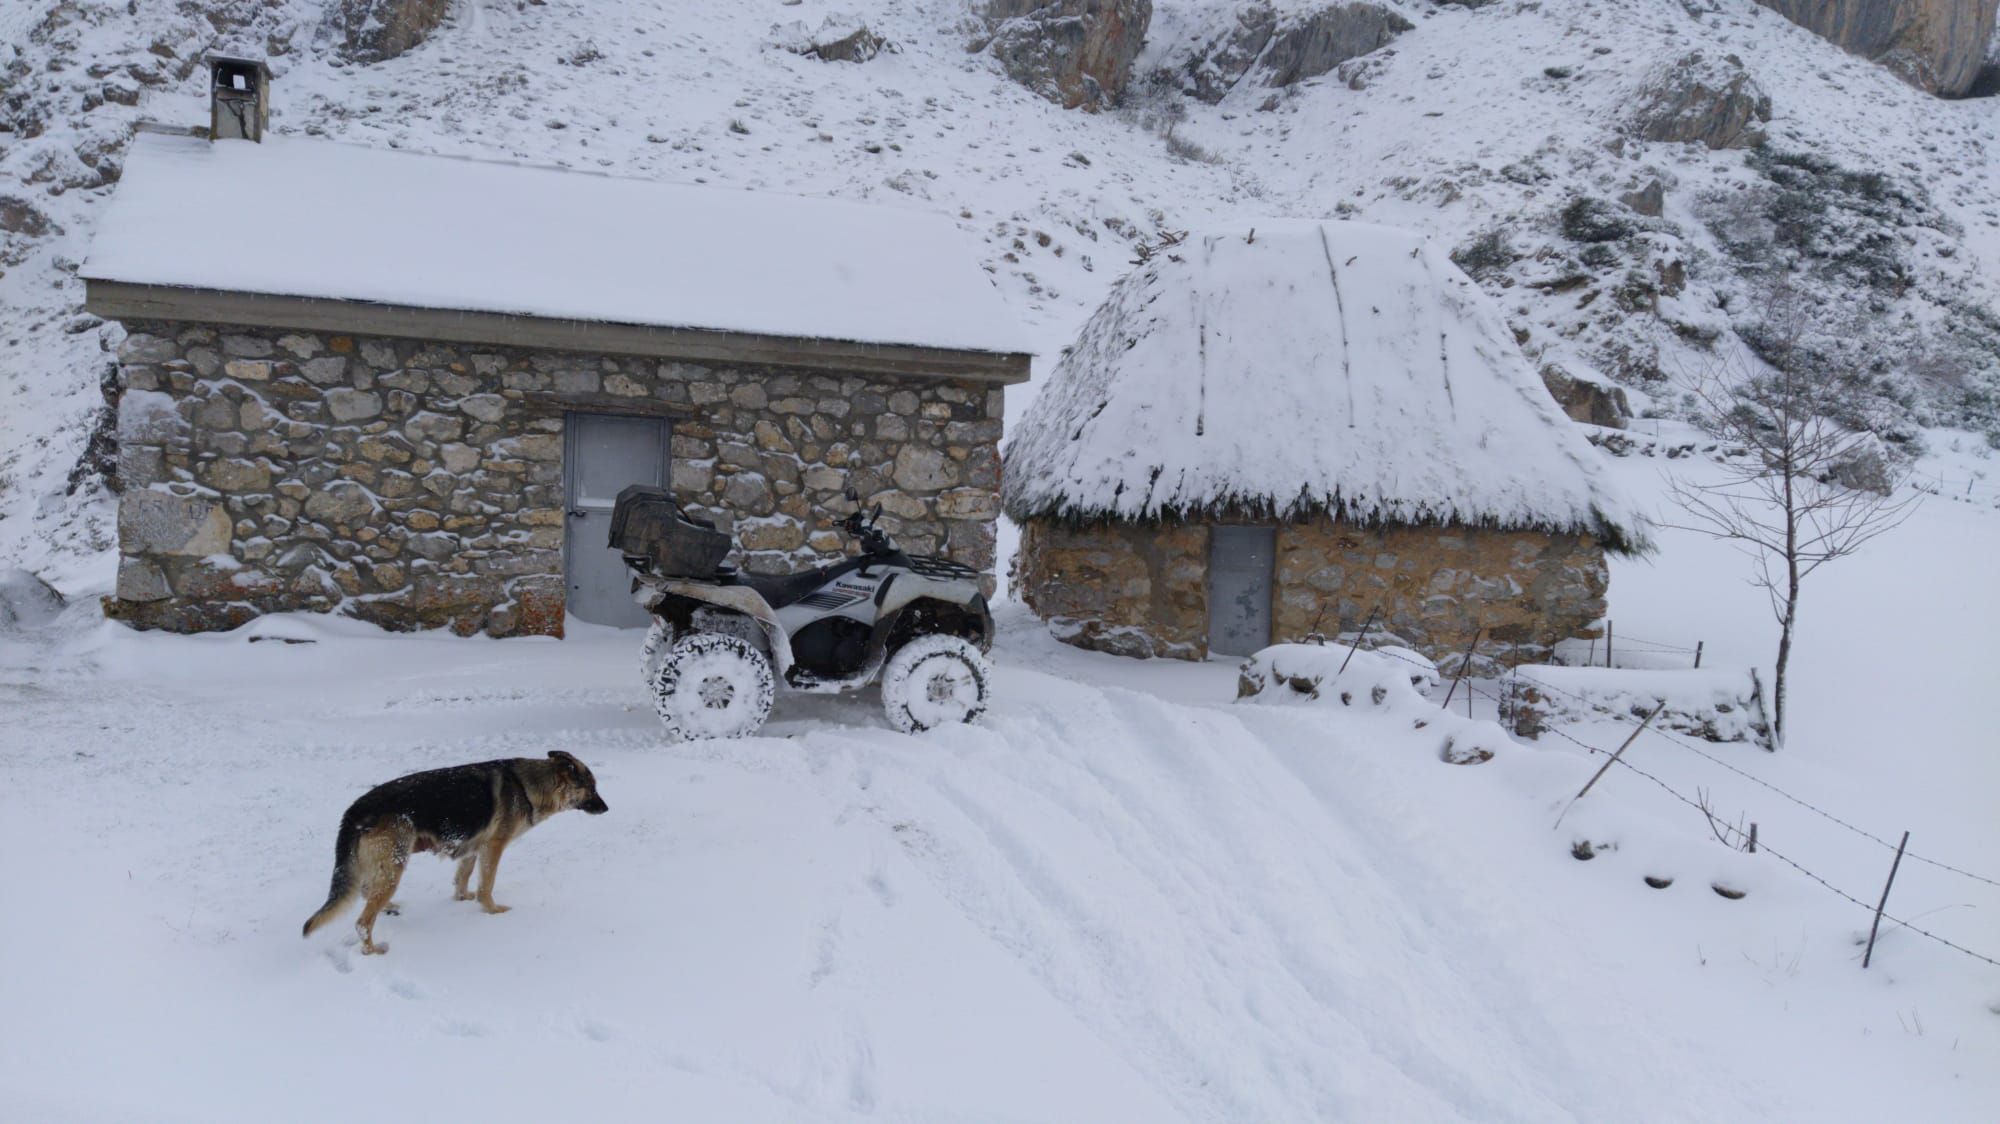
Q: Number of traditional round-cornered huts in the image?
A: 1